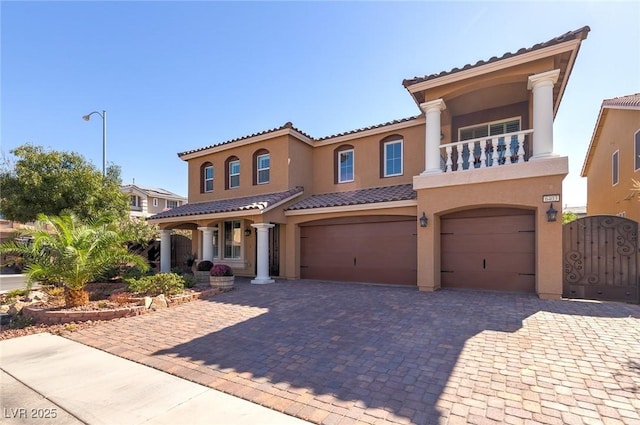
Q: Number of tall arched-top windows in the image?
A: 5